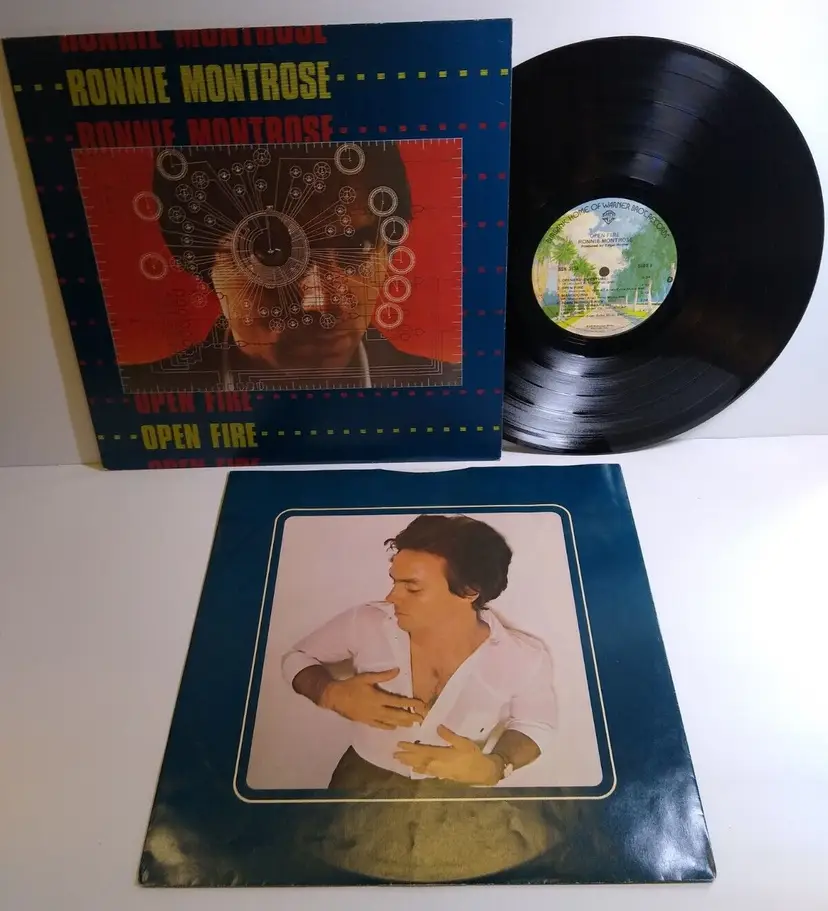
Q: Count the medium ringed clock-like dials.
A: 9